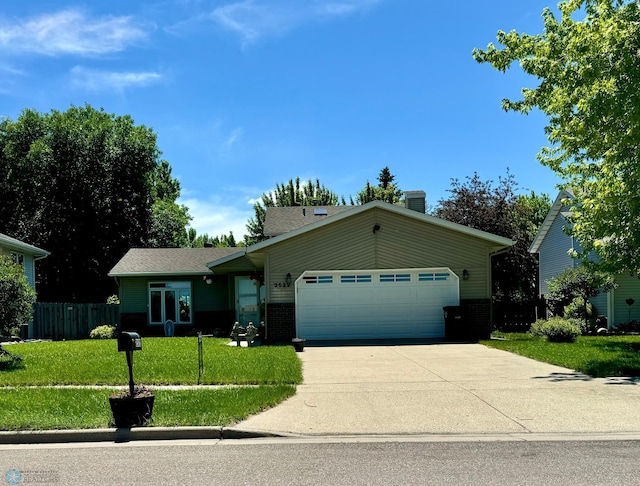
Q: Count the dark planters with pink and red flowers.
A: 1